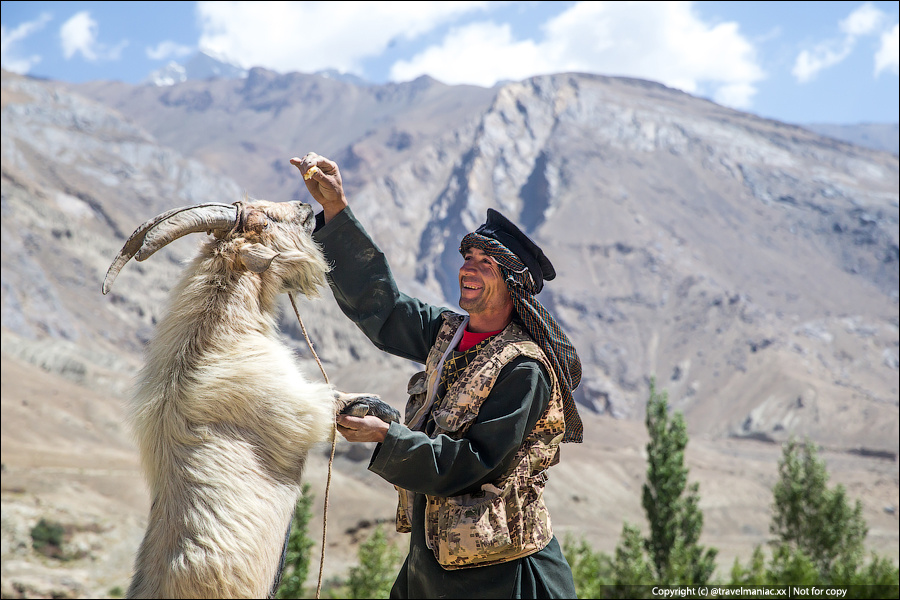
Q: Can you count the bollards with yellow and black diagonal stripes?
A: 0